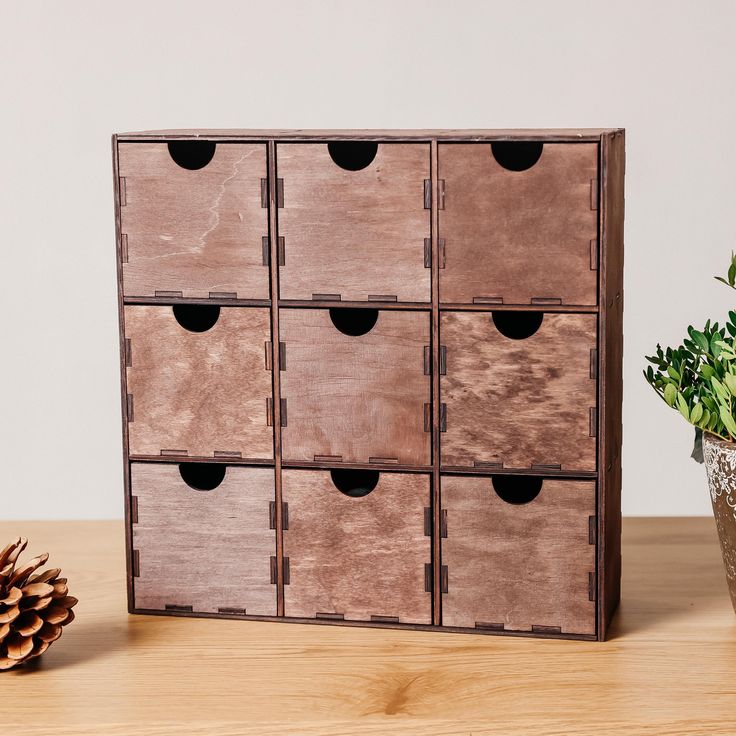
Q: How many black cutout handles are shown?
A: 9